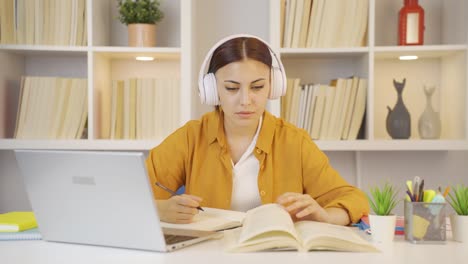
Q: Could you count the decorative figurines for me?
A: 2